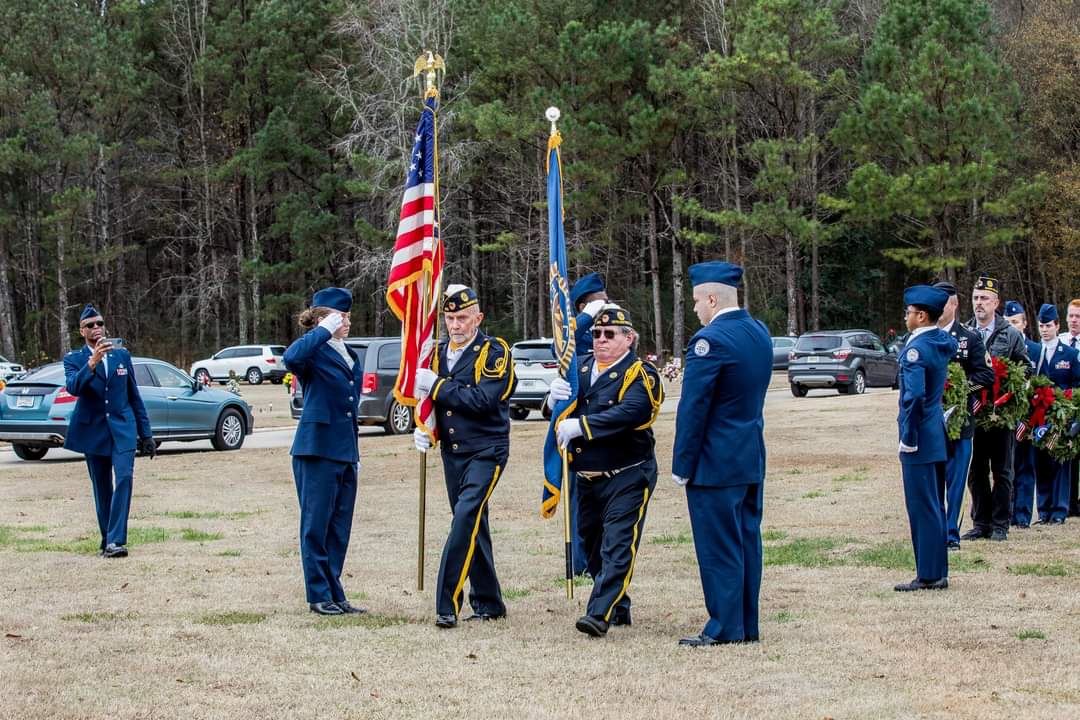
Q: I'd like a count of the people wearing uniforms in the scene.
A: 12